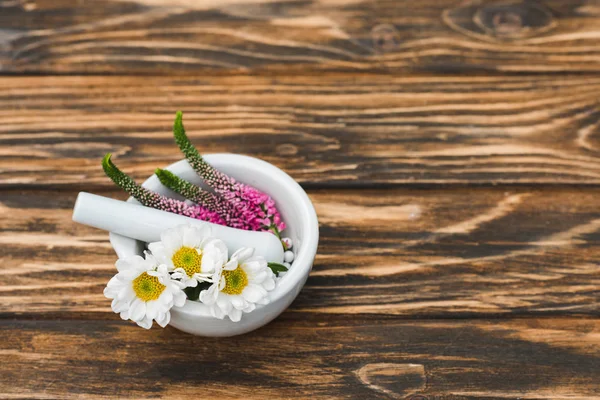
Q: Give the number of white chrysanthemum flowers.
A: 3